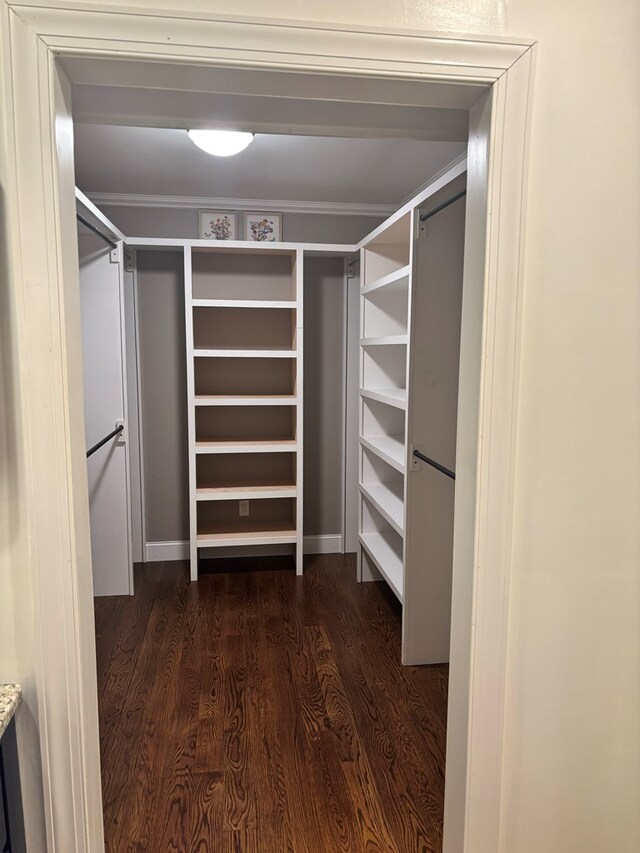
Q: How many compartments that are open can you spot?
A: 12